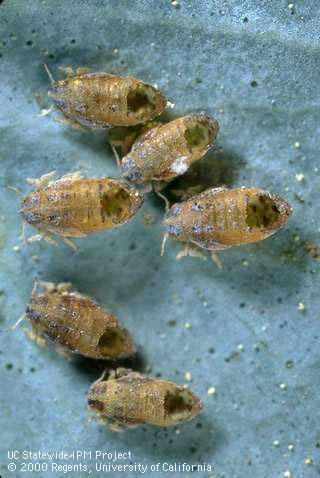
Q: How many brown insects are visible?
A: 6